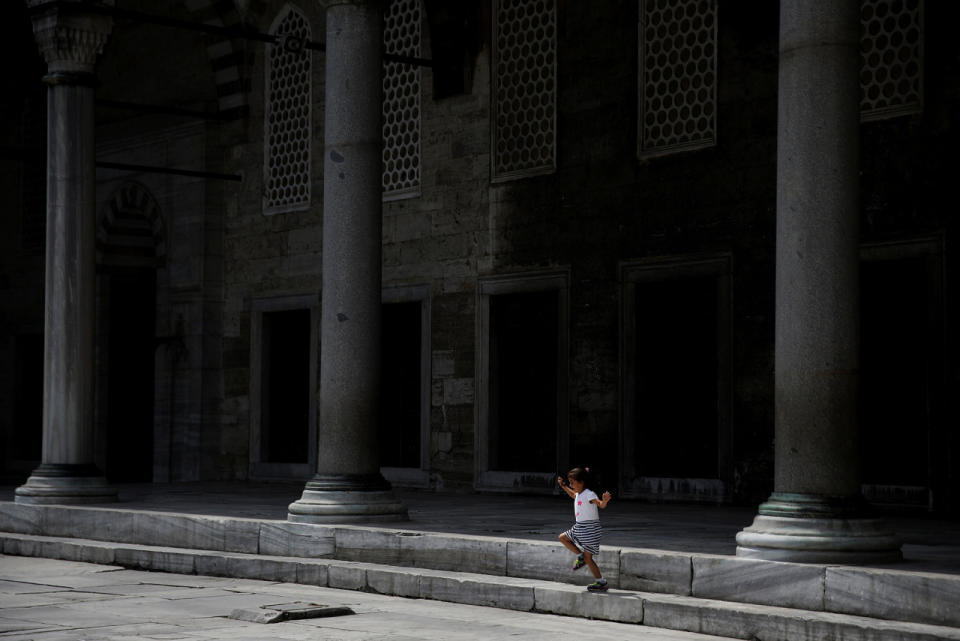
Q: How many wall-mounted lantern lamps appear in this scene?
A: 0